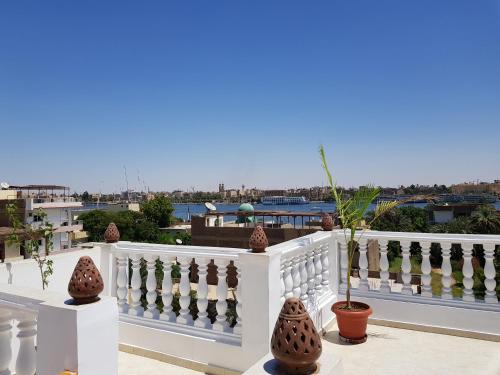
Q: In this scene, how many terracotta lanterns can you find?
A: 5